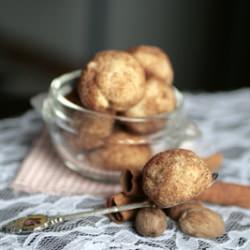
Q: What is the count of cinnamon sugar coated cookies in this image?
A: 6